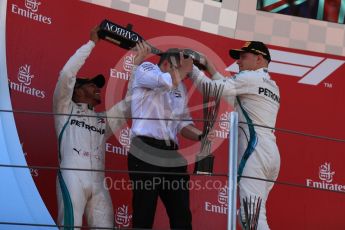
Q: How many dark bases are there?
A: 1